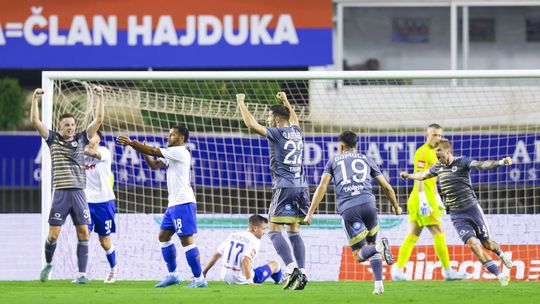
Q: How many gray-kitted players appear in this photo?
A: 4